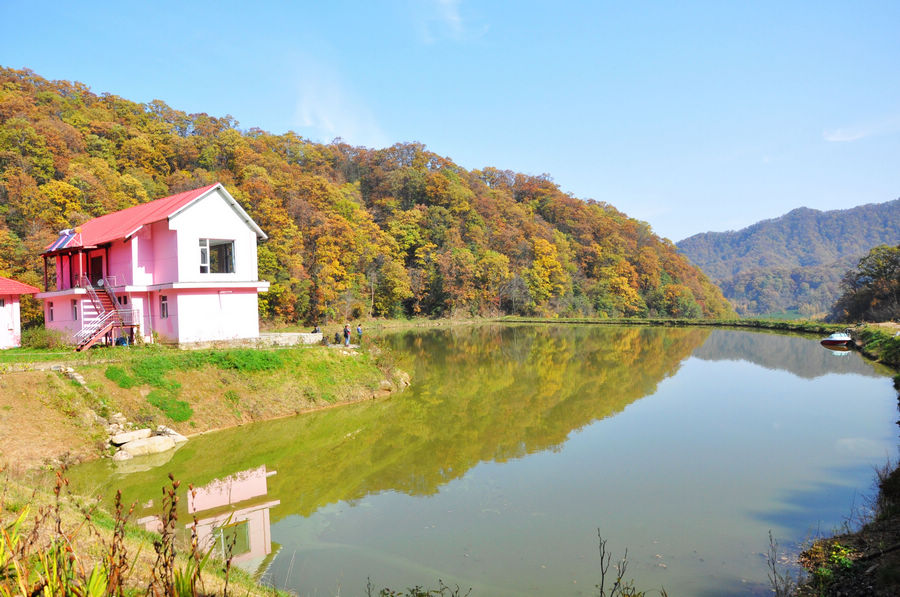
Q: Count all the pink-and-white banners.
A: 0